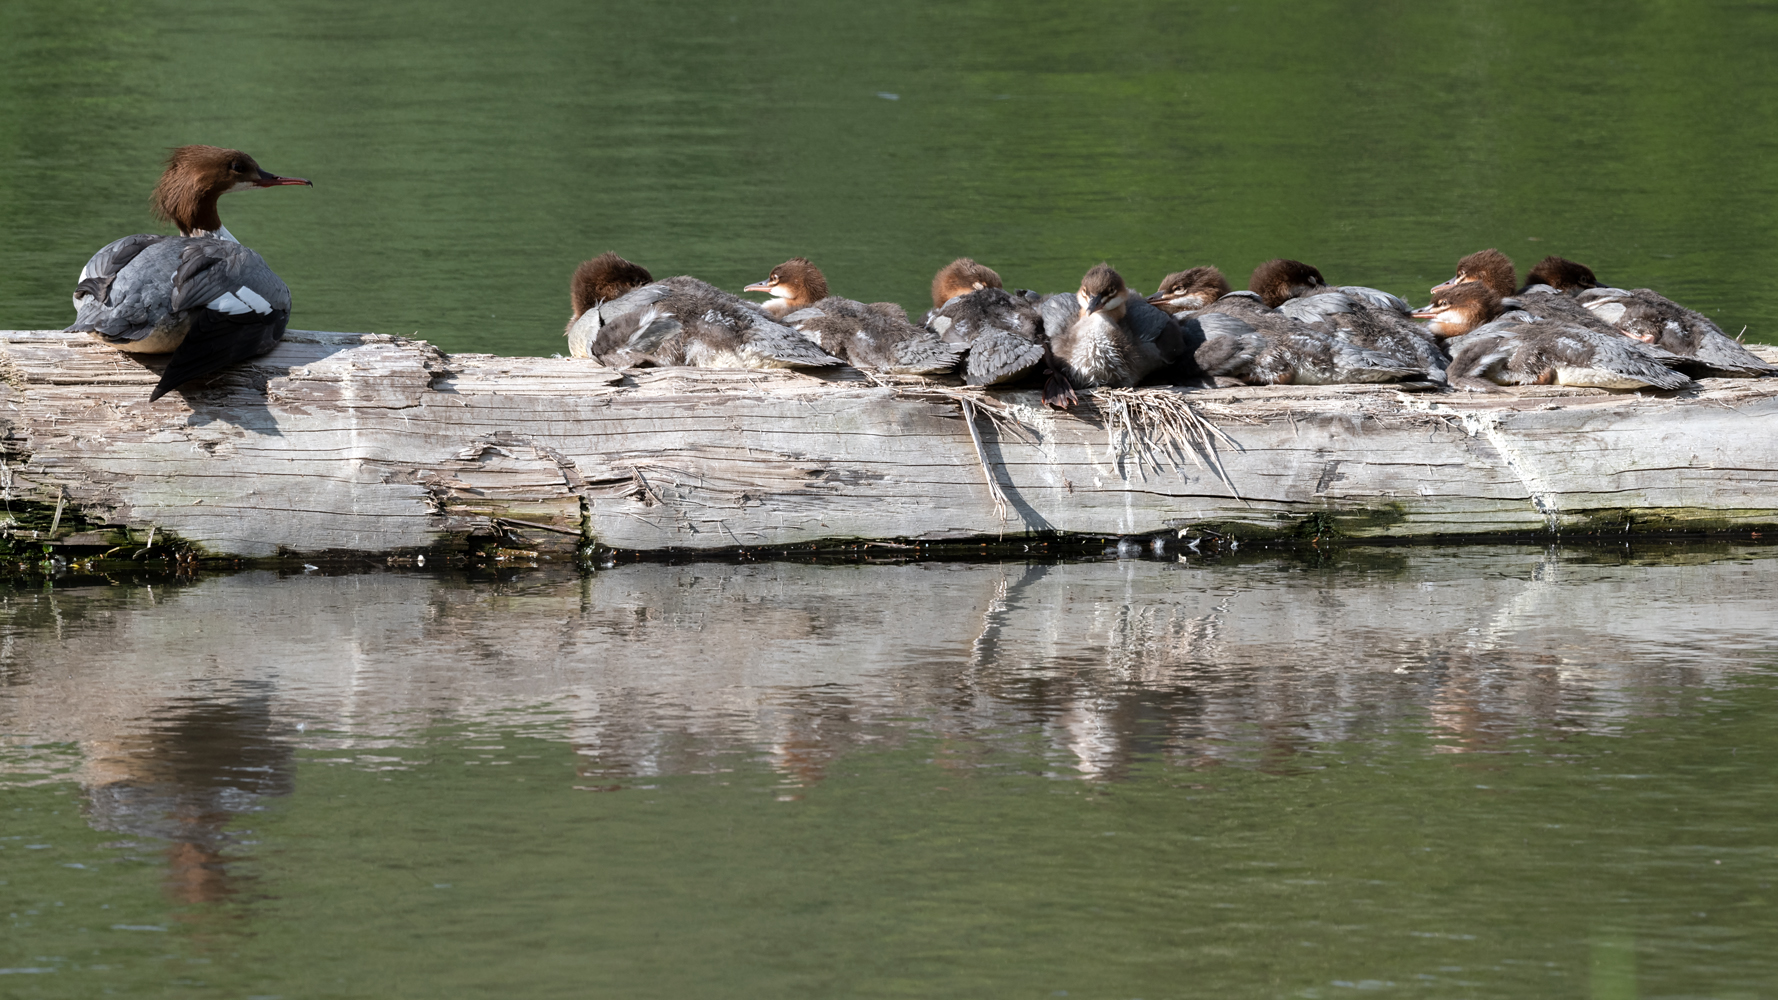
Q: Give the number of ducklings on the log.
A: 9